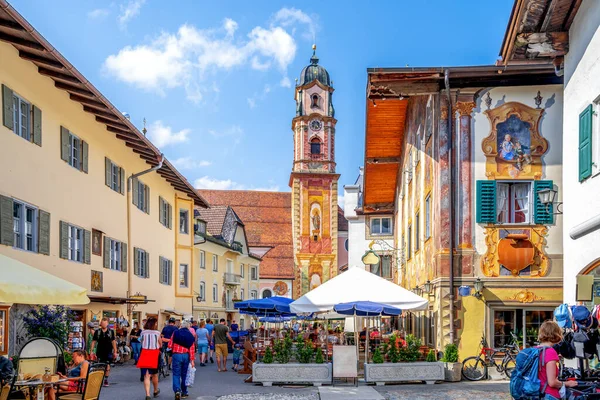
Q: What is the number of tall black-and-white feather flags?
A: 0